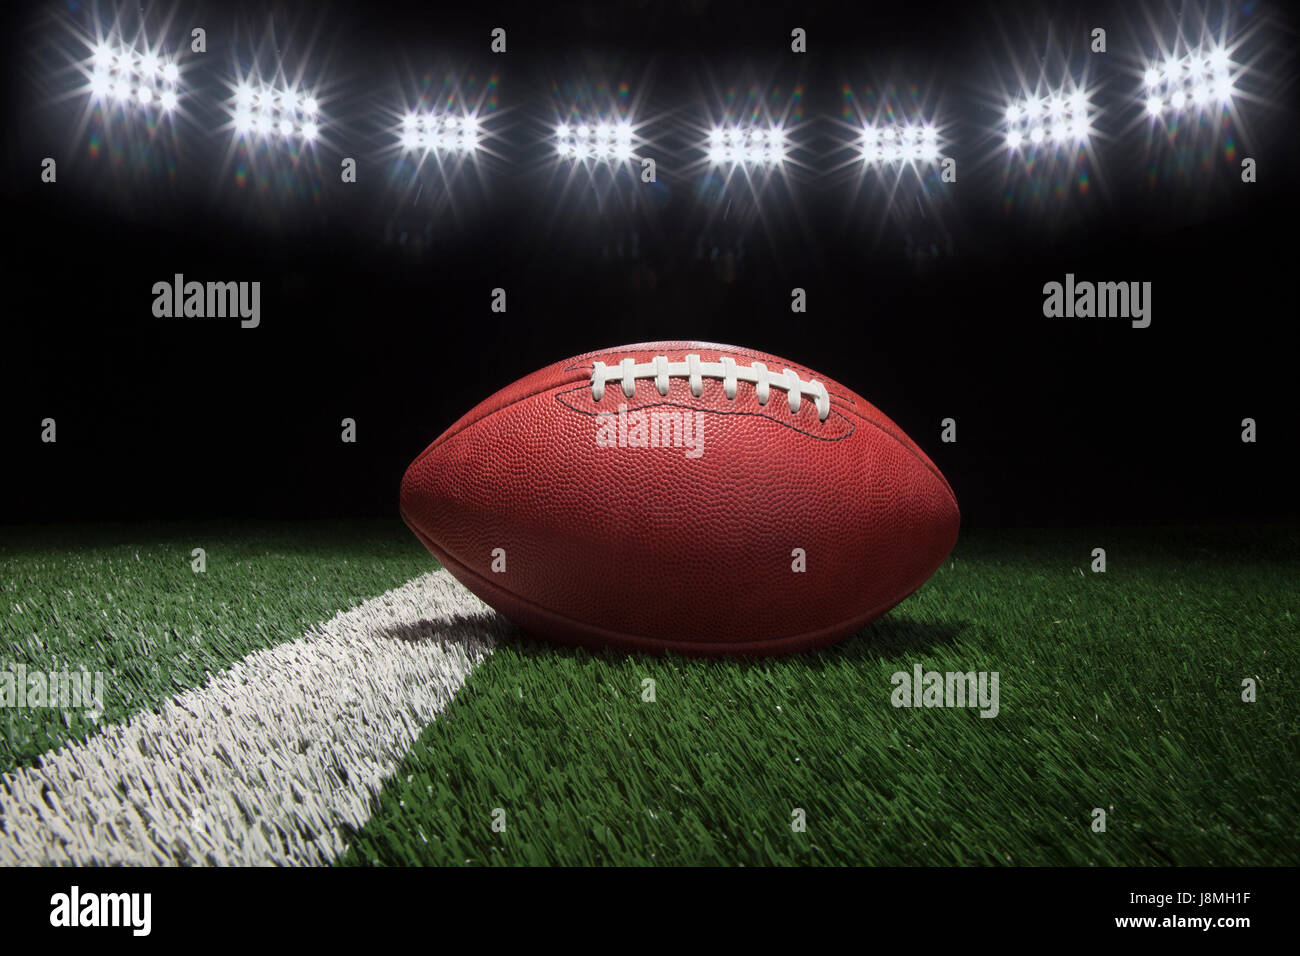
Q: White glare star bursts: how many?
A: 8